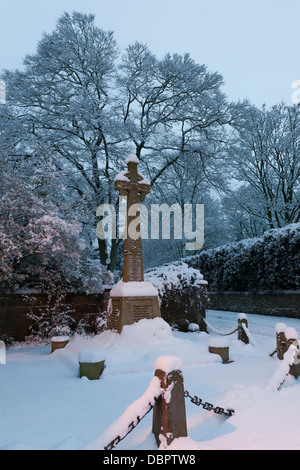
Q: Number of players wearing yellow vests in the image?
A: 0